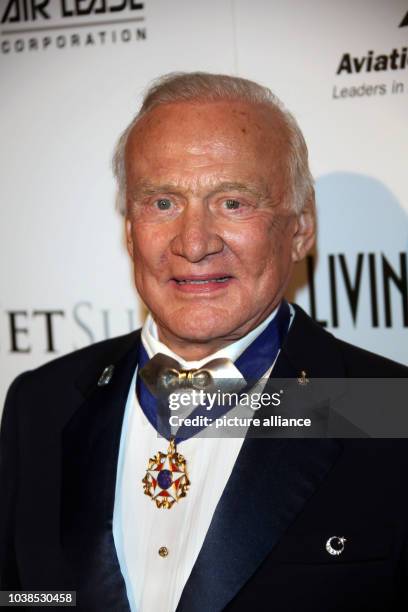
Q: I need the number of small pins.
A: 3